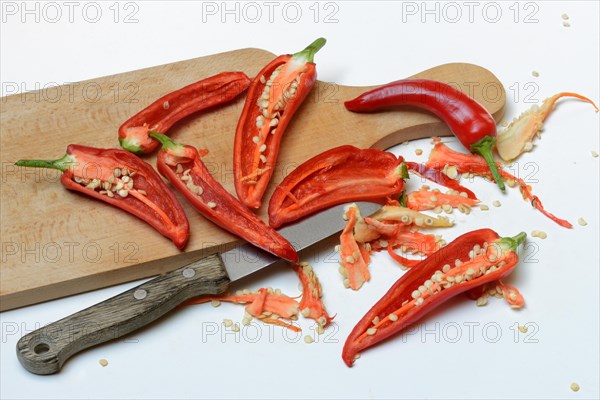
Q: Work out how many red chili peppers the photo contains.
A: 7